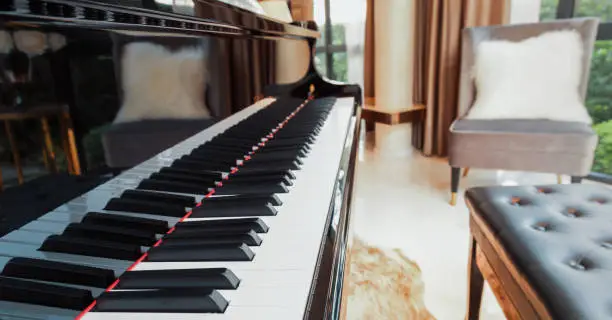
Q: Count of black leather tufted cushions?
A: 1